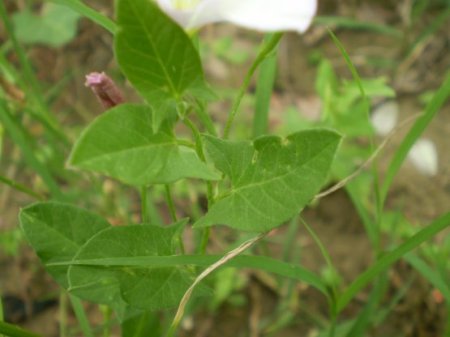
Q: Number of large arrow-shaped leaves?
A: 5